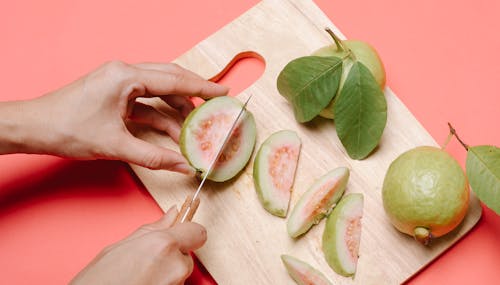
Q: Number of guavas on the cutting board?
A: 3